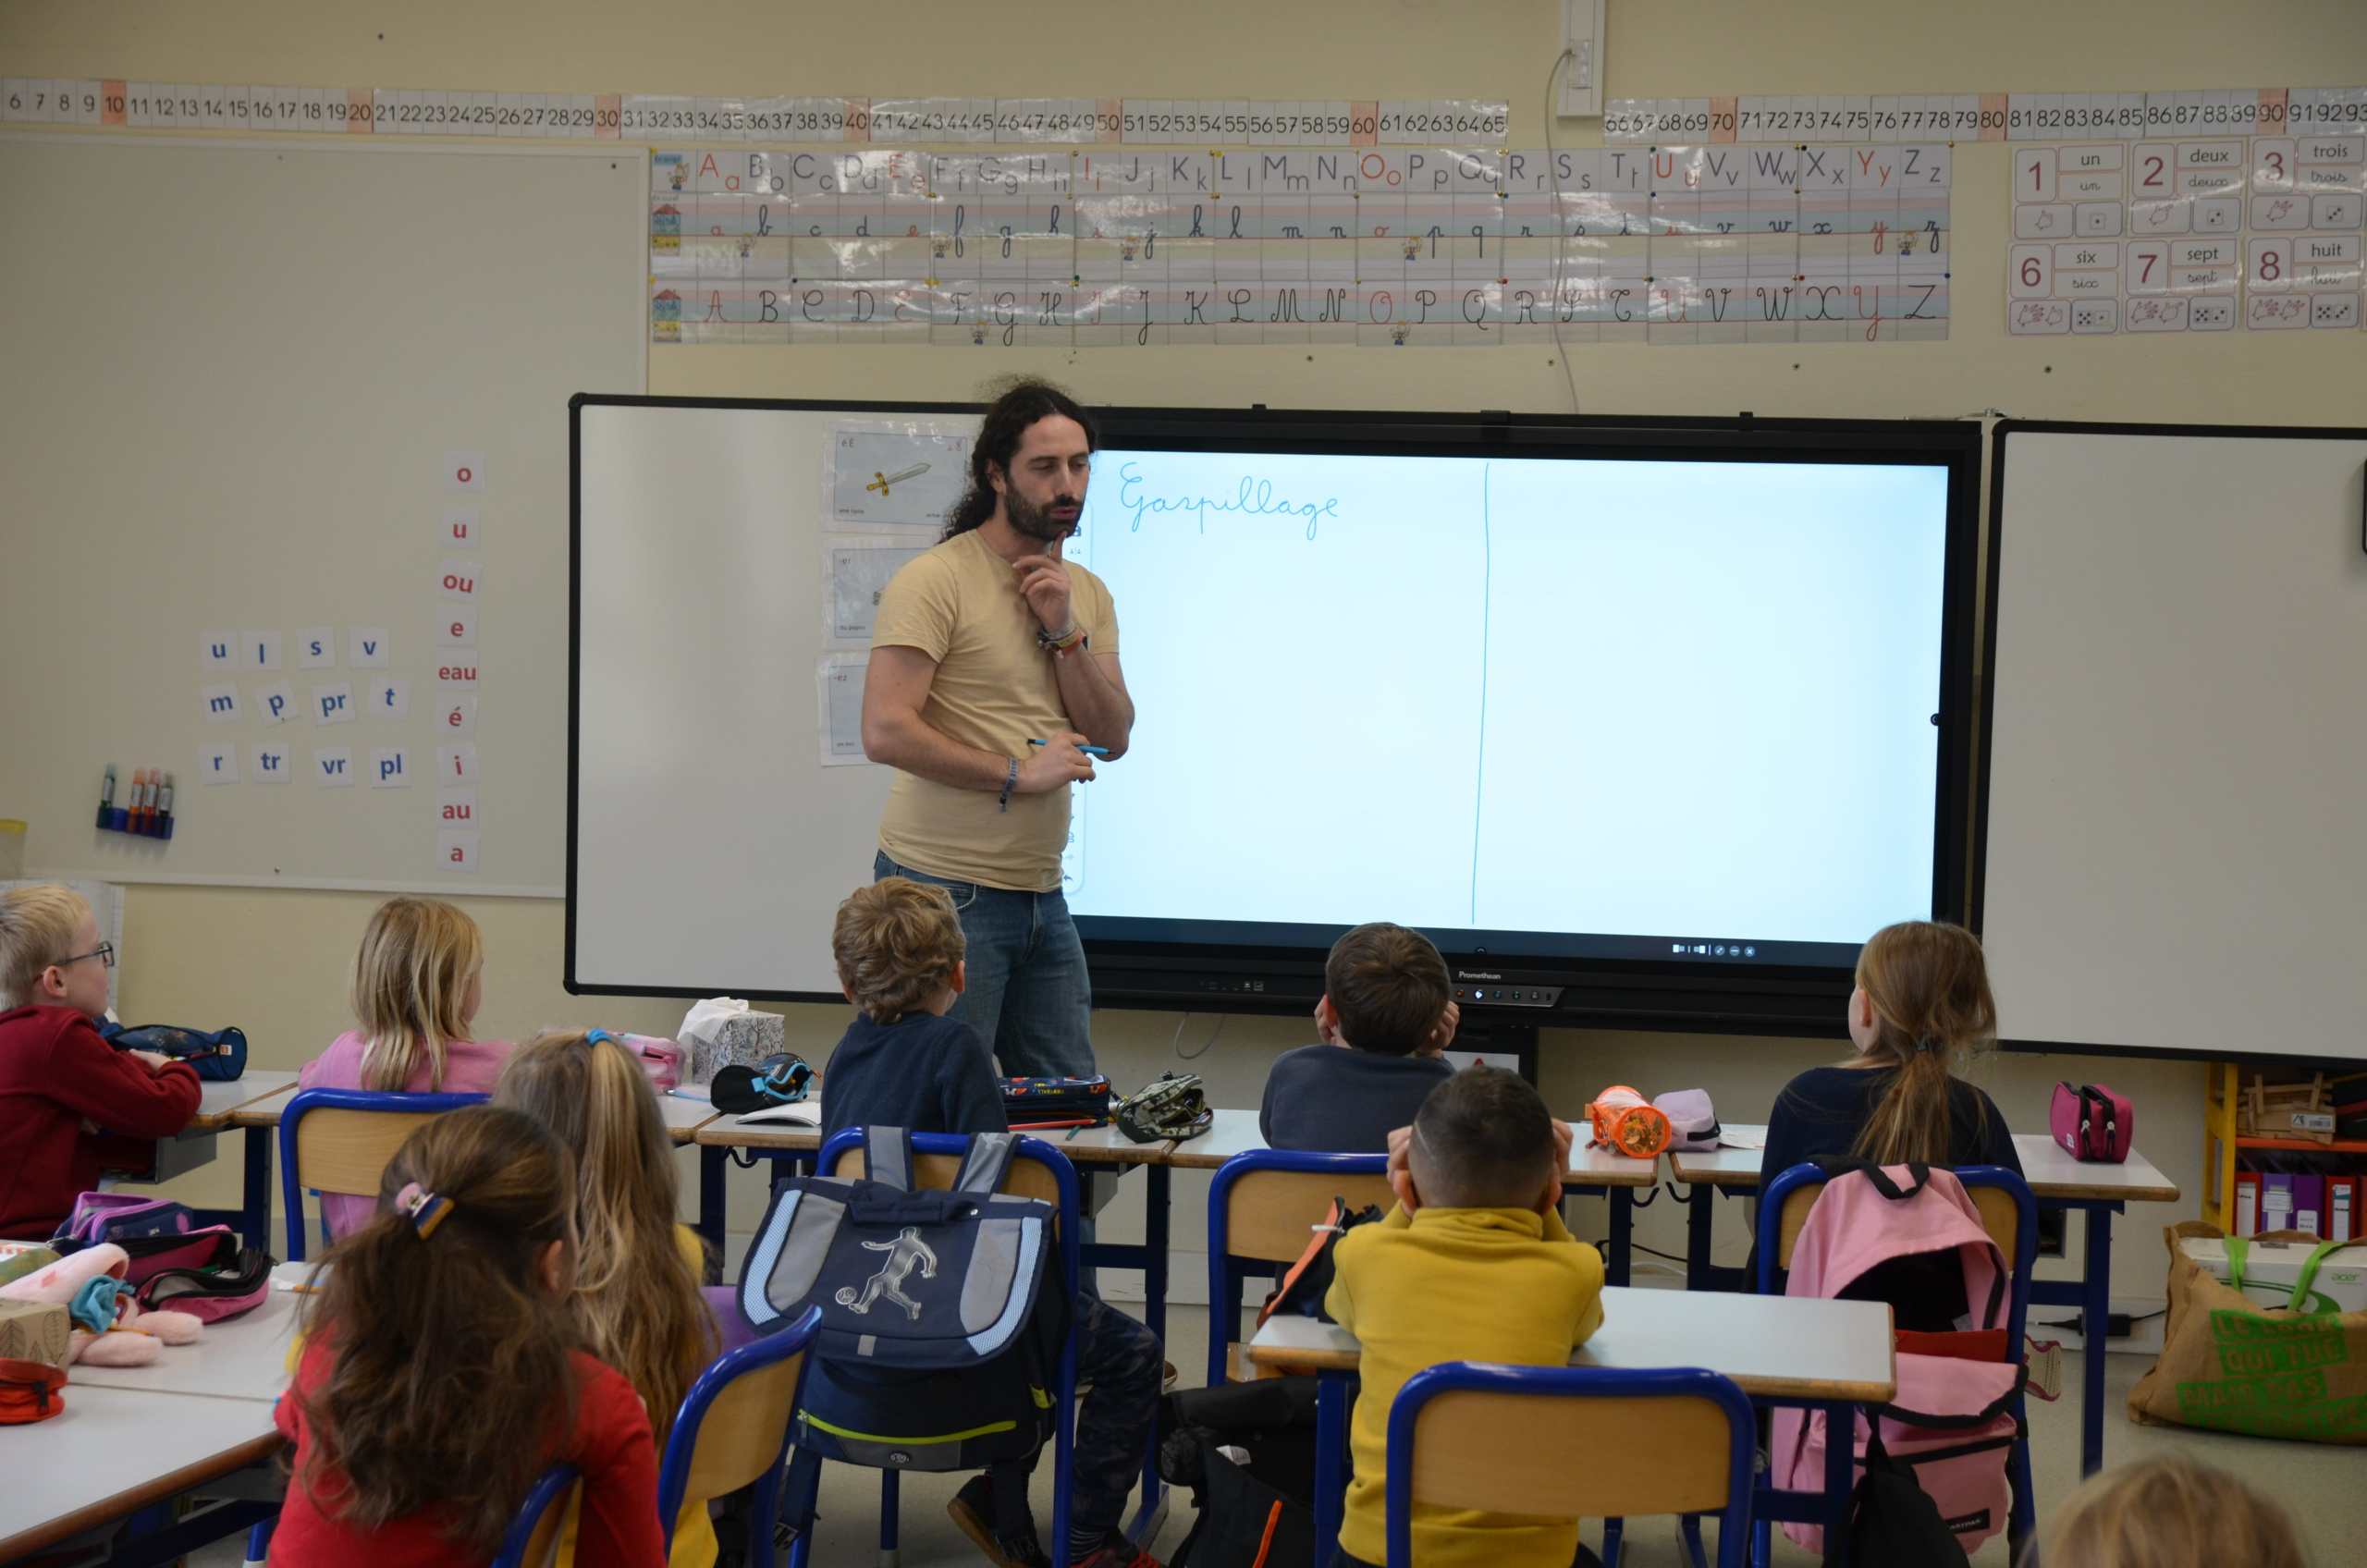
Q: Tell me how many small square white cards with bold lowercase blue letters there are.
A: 12